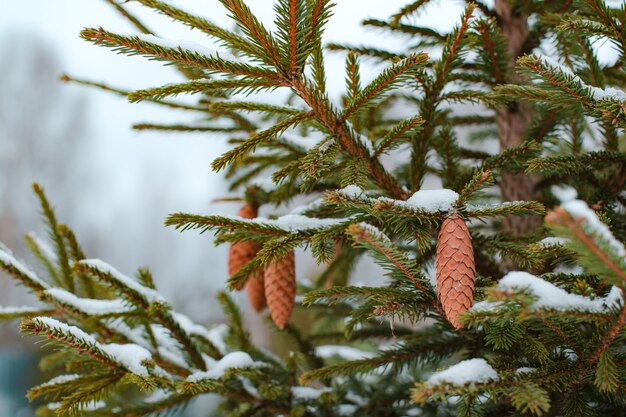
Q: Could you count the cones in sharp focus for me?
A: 1